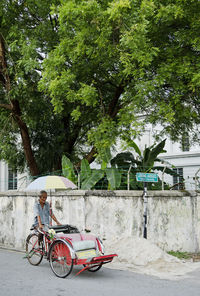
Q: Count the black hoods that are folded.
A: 1